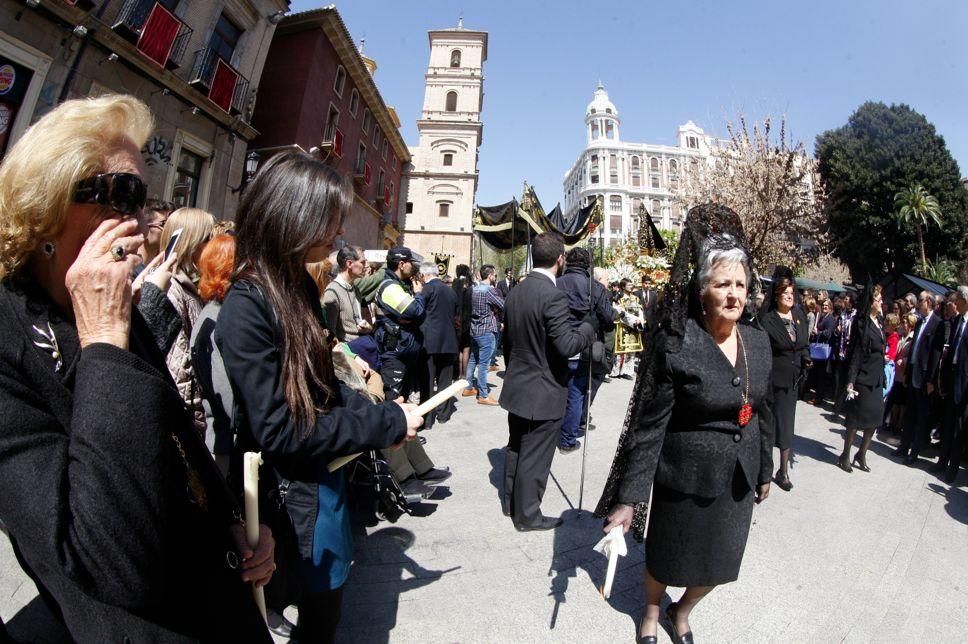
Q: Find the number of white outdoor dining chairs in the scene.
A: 0